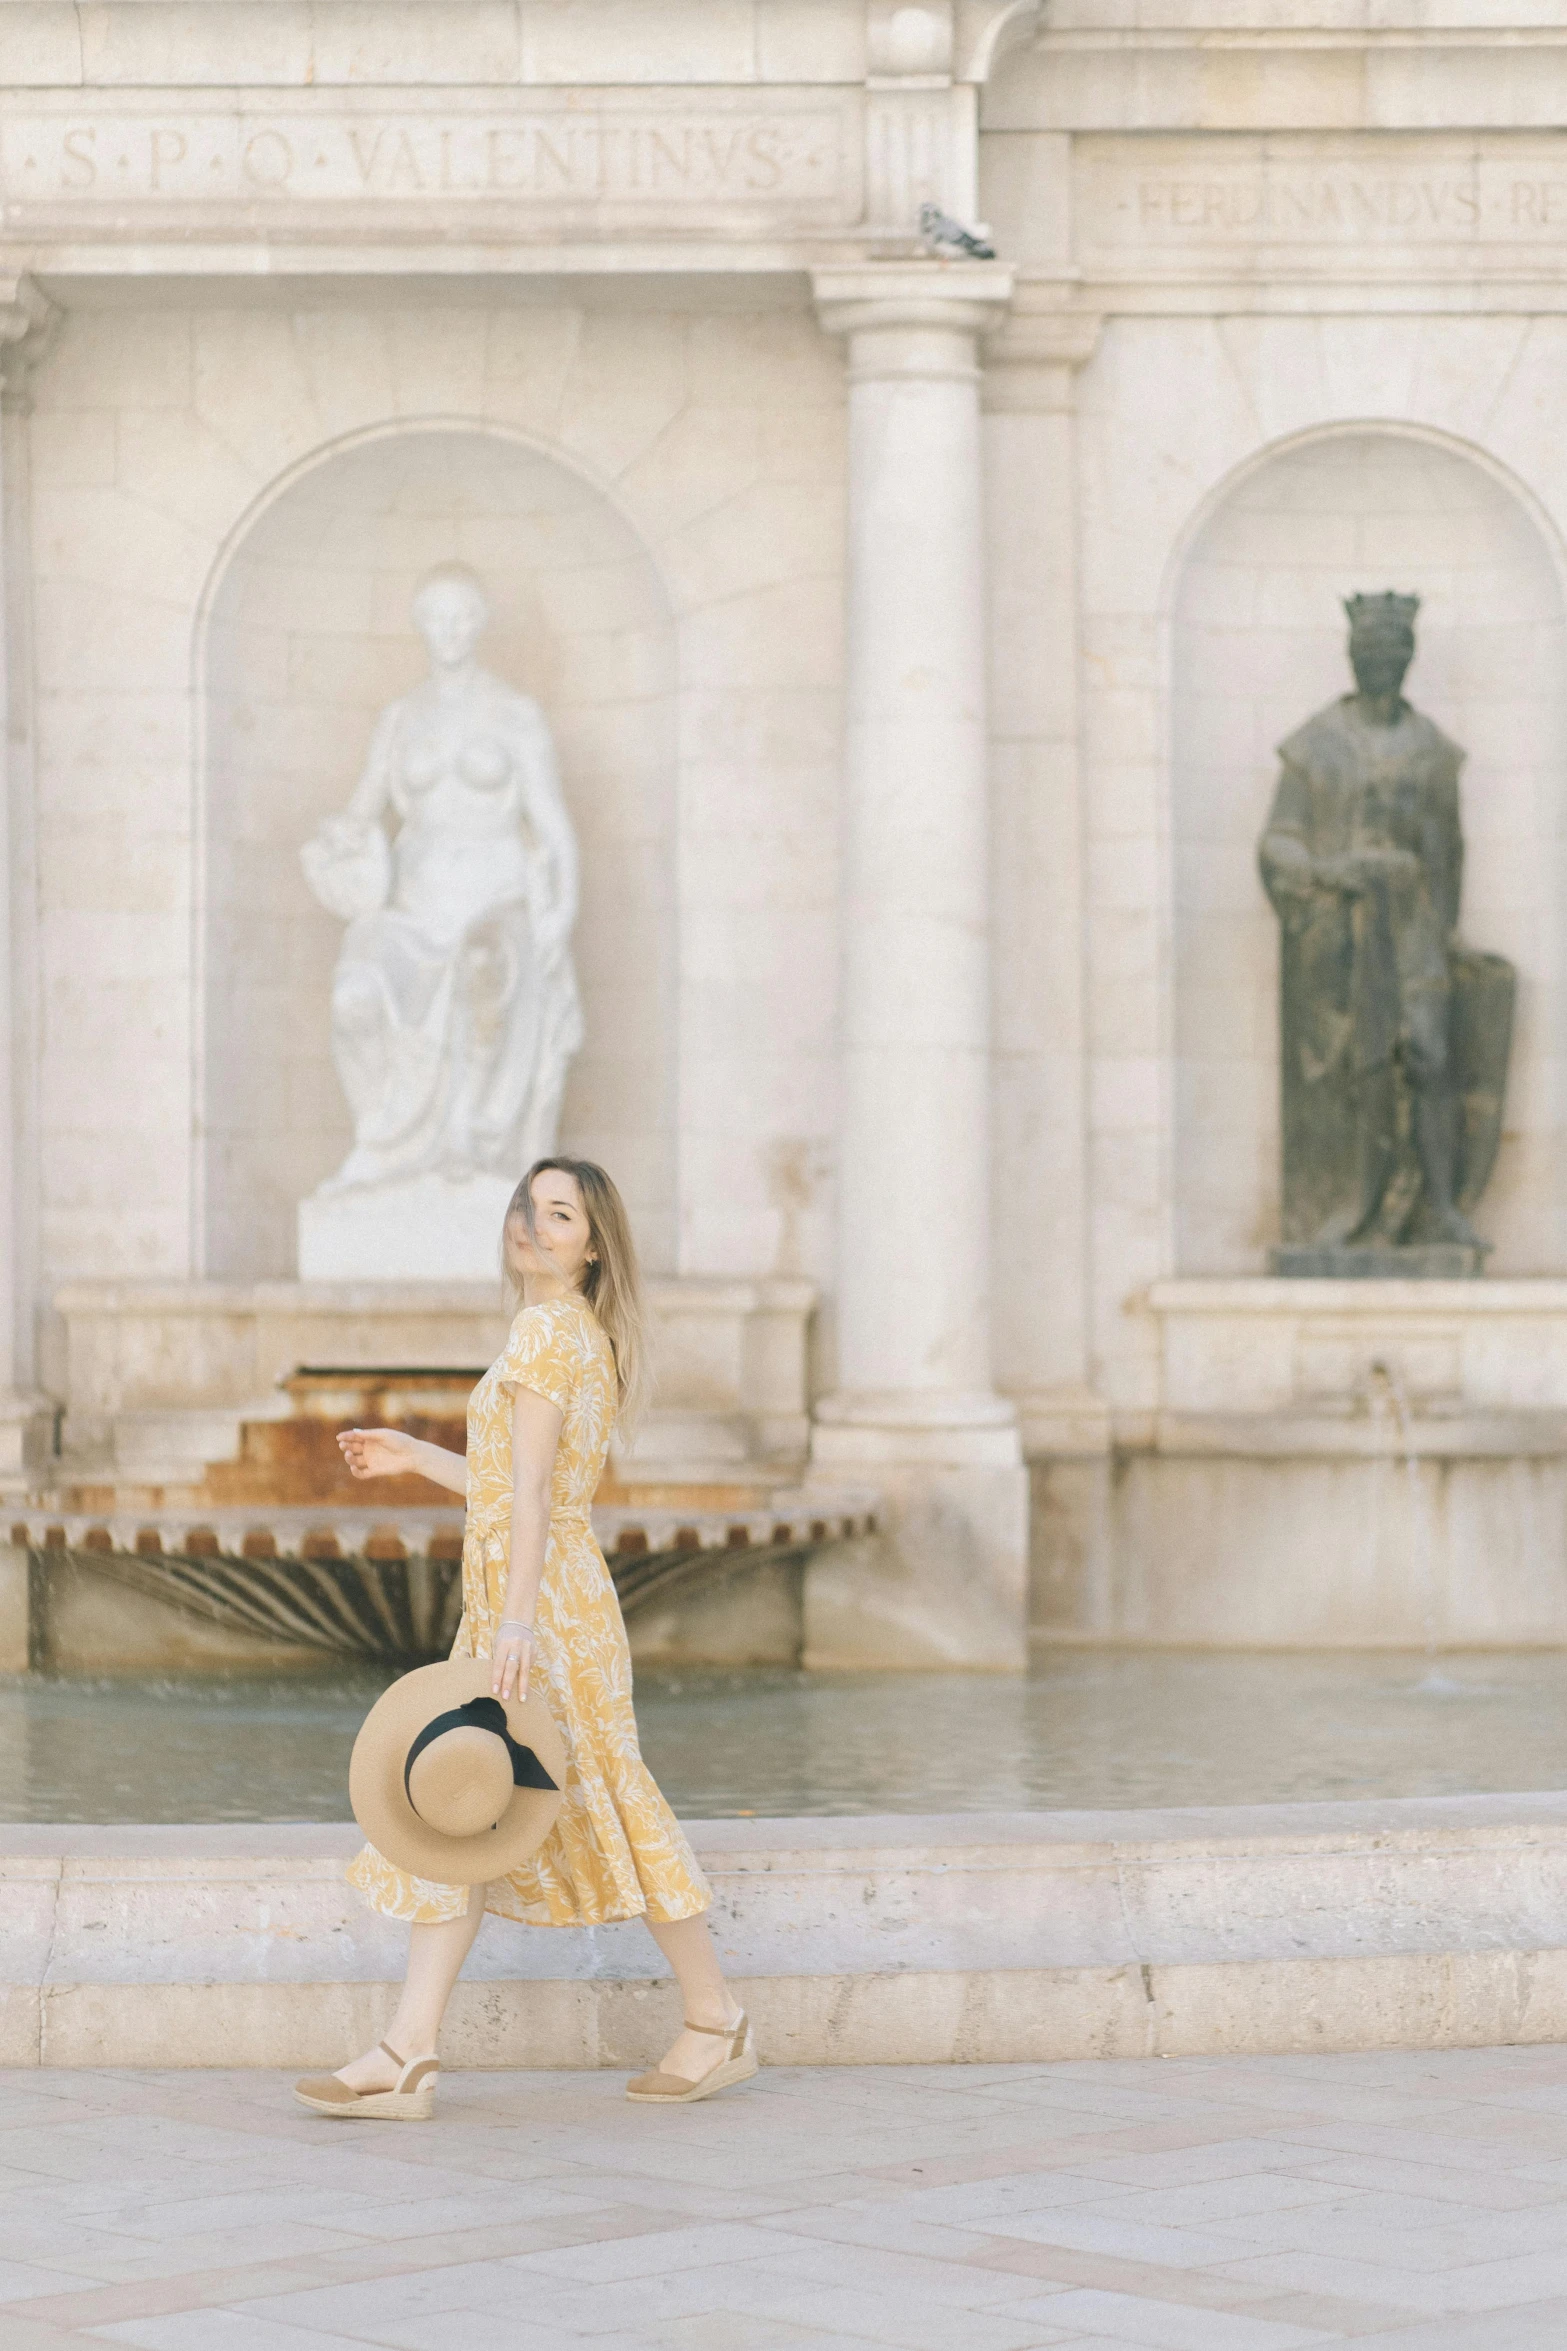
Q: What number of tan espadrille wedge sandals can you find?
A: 2